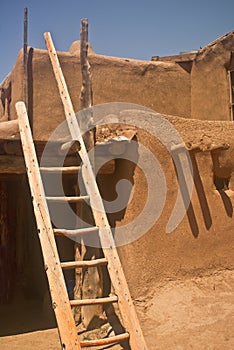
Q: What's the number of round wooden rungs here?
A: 6